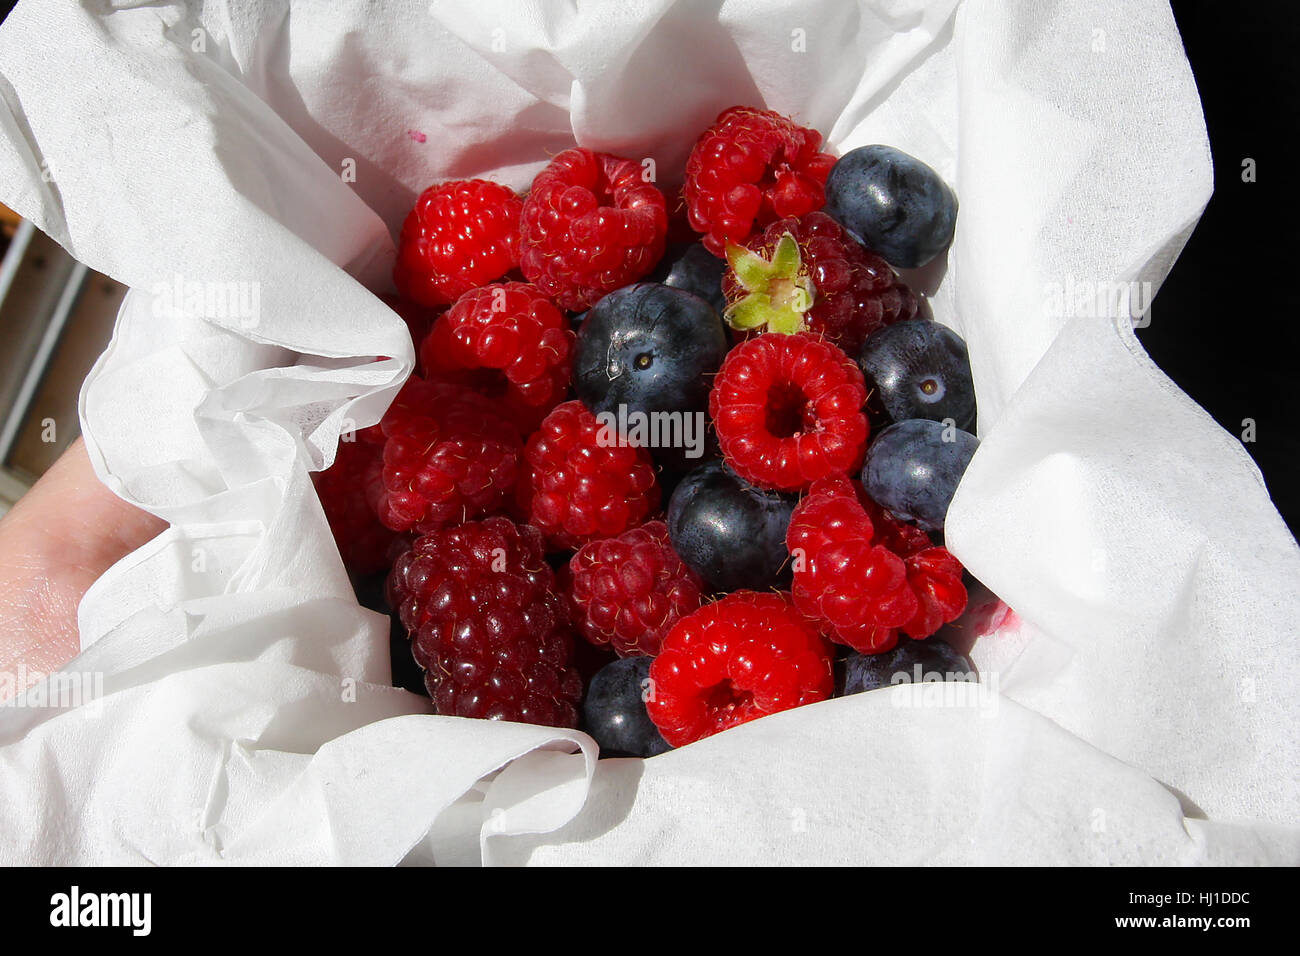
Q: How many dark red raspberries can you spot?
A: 2